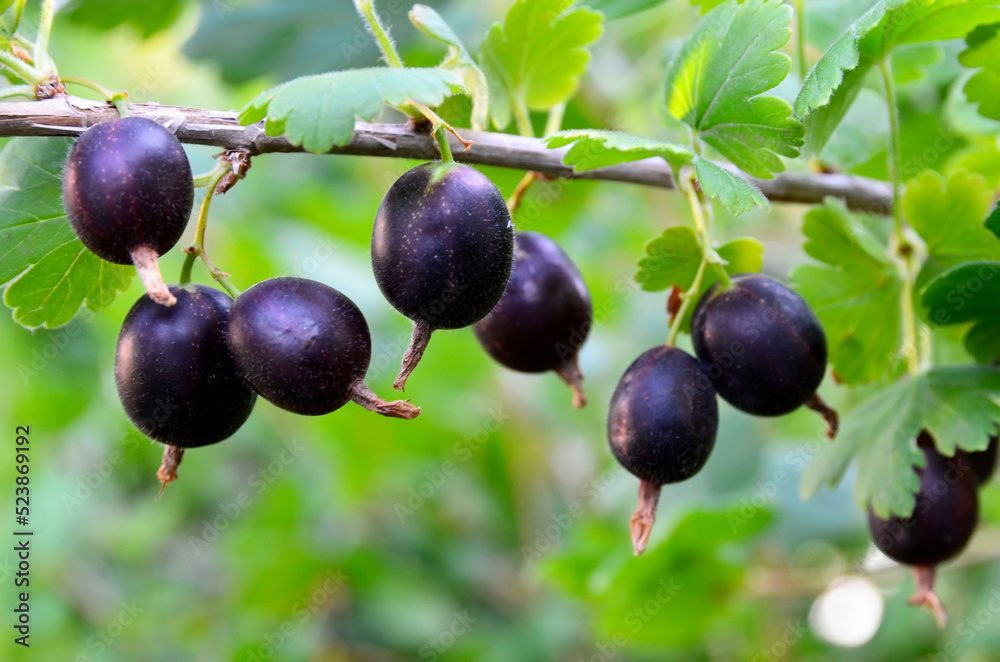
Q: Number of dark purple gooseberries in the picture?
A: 9